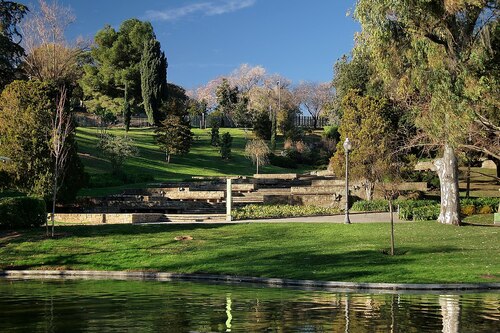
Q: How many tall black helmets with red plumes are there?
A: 0